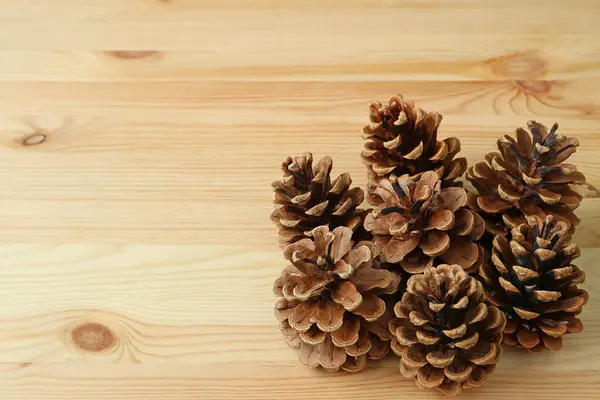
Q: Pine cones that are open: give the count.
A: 7